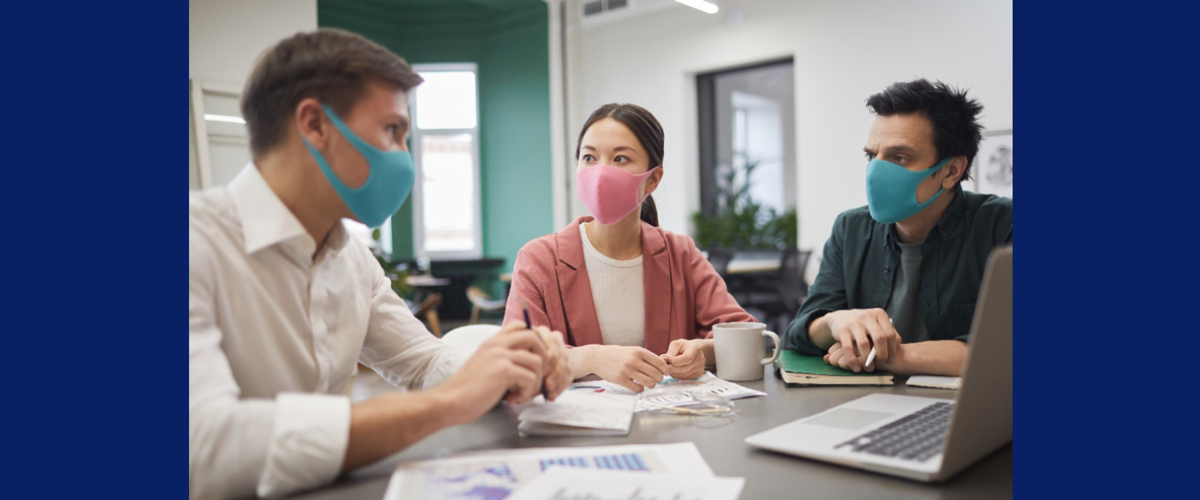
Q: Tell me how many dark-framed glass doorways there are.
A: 1